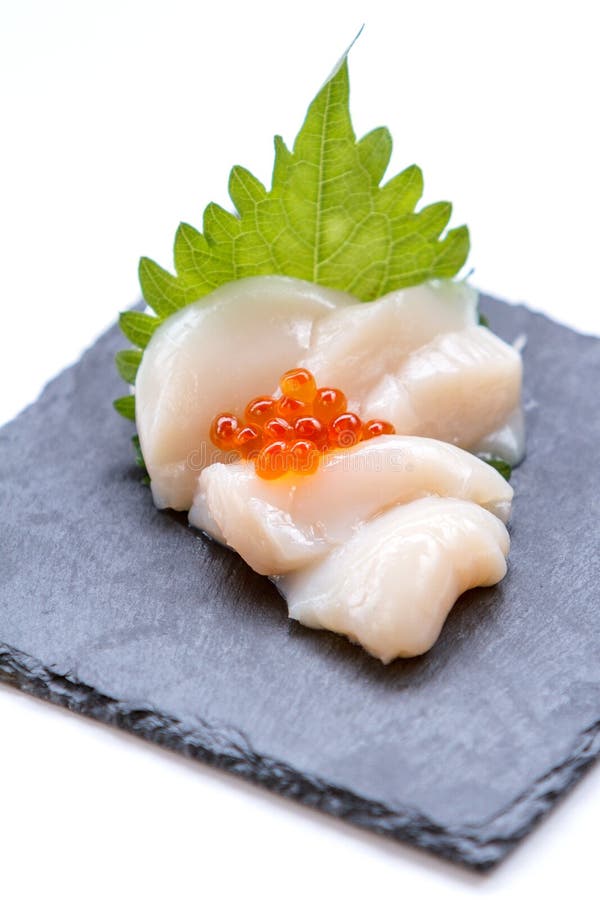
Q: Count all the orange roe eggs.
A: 12